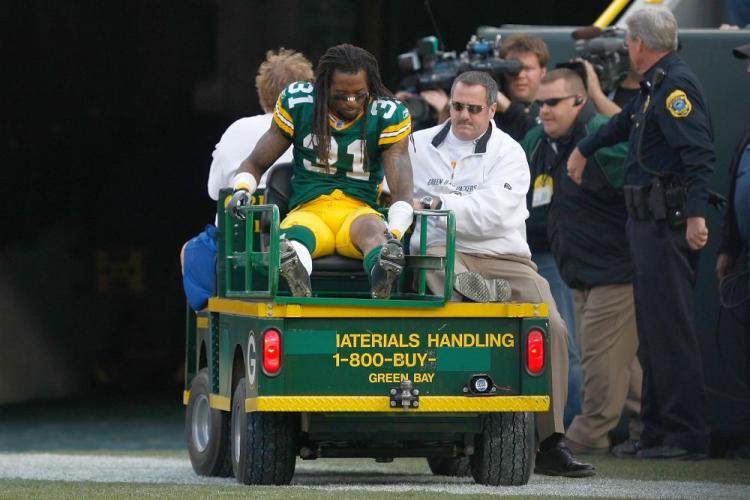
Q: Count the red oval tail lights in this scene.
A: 2